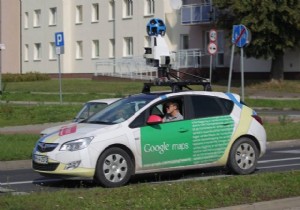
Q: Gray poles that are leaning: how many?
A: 1